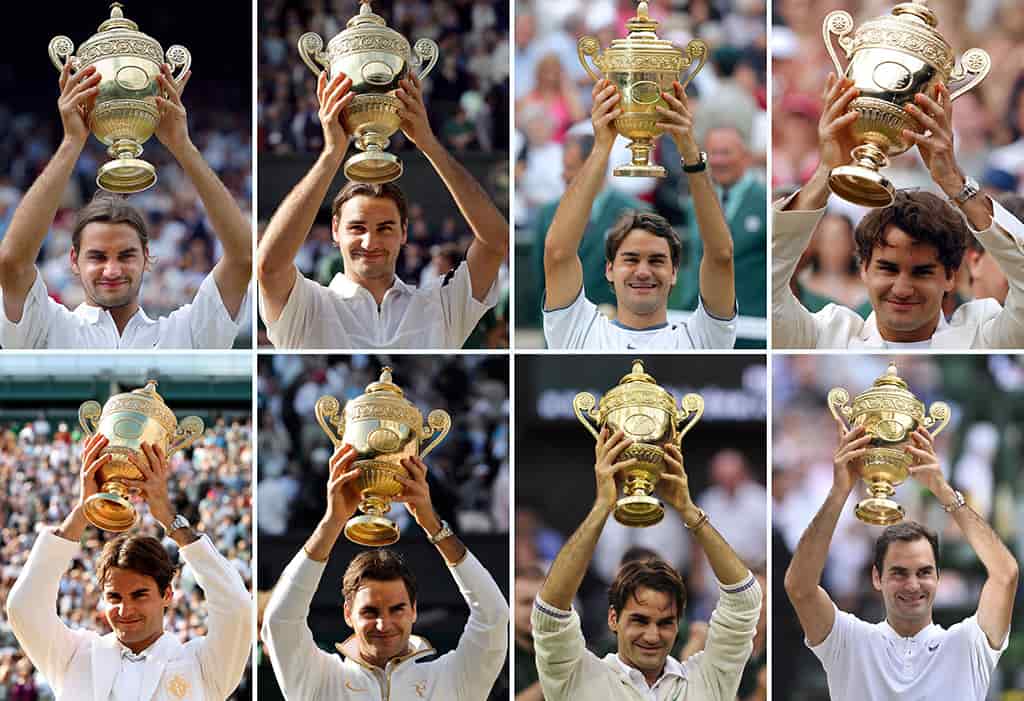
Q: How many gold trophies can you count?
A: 8